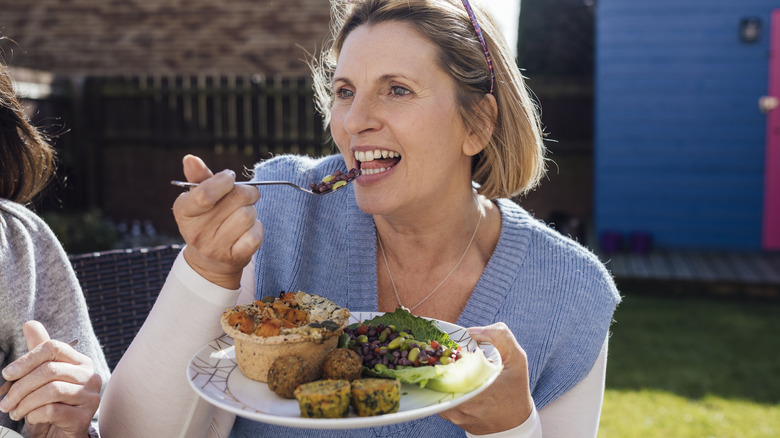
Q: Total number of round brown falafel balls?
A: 2